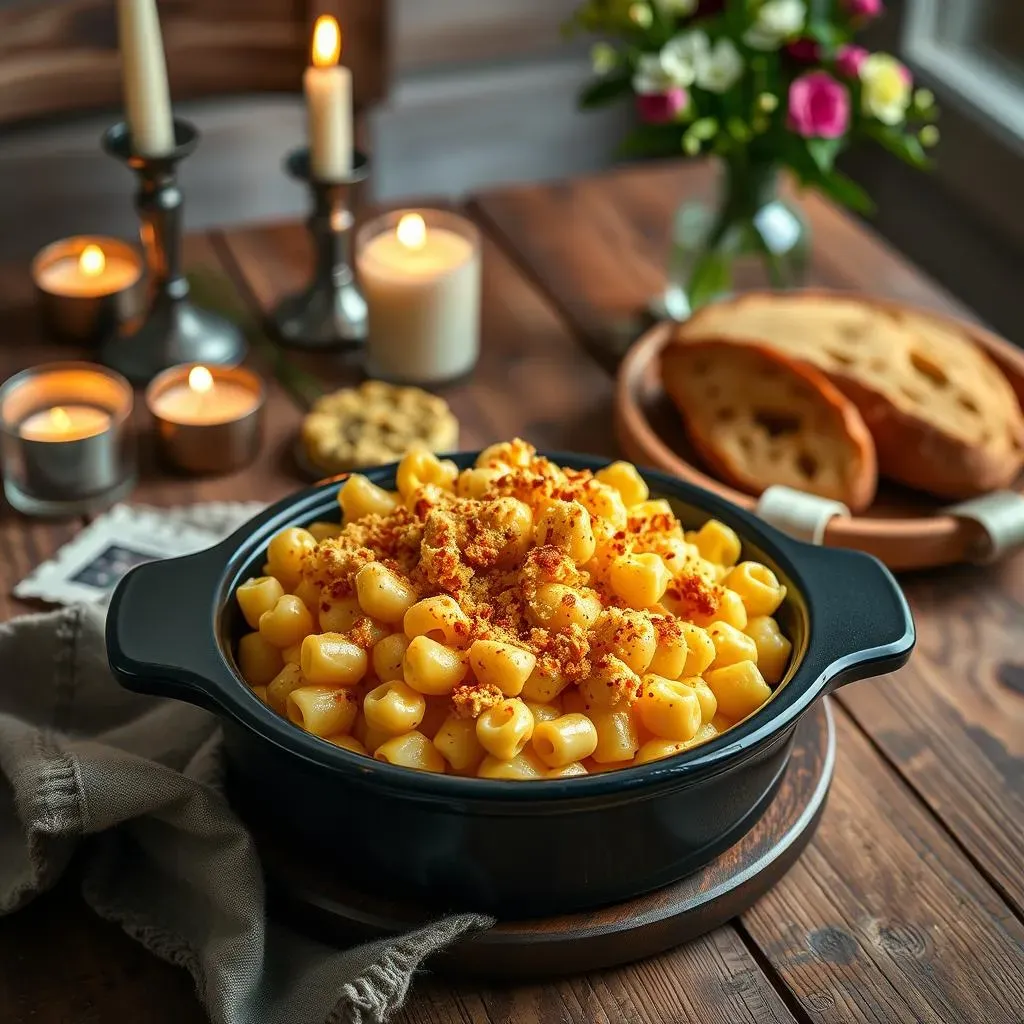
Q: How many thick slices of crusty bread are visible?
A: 2